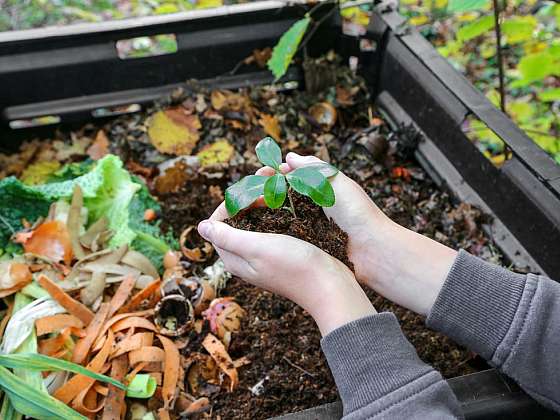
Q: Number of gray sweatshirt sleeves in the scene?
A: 2